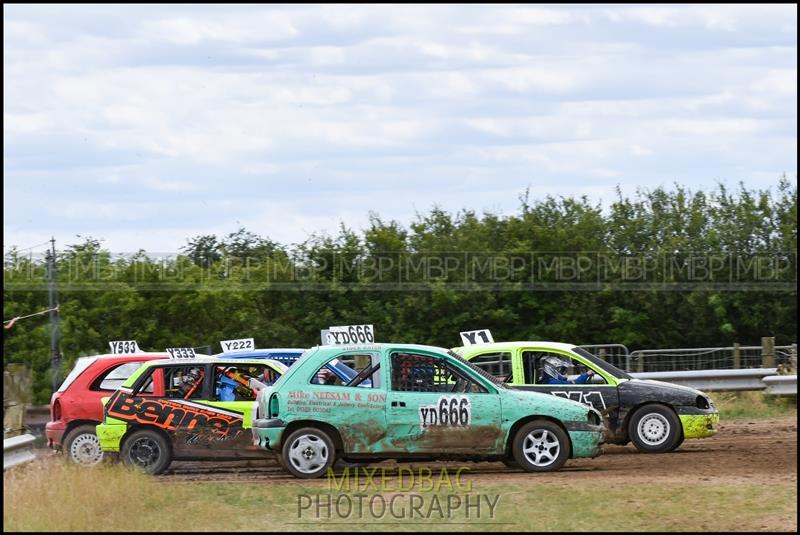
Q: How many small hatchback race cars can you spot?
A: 5